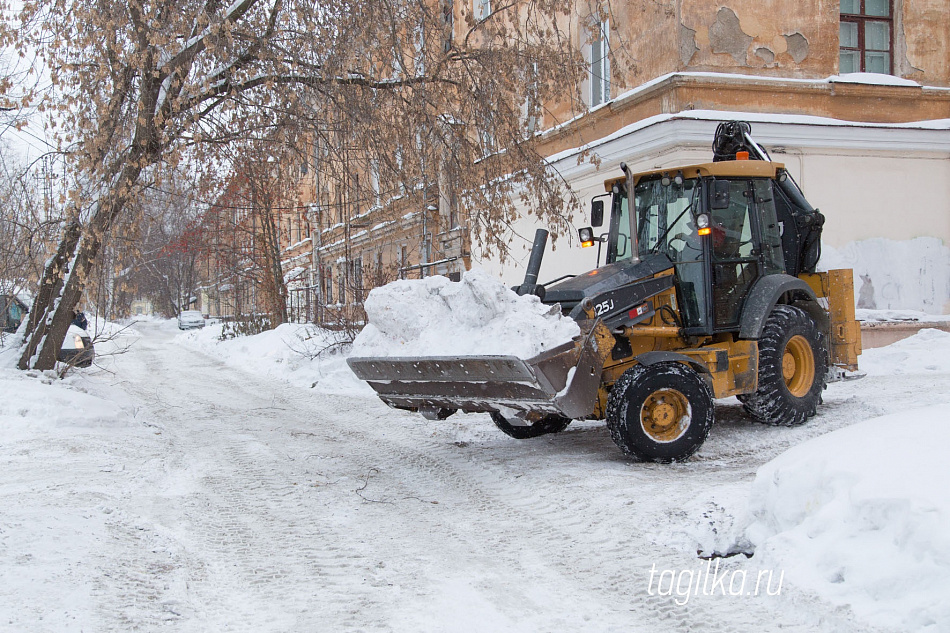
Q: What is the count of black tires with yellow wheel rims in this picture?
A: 2